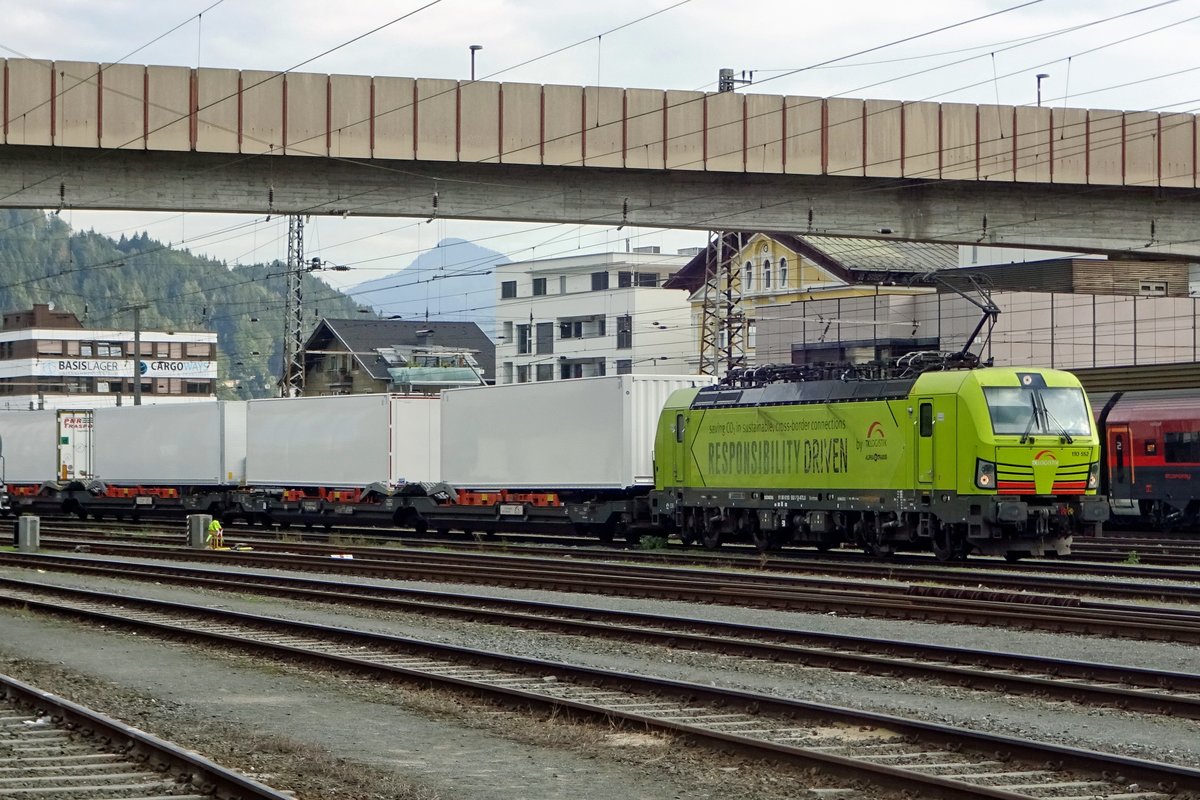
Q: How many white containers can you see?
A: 4